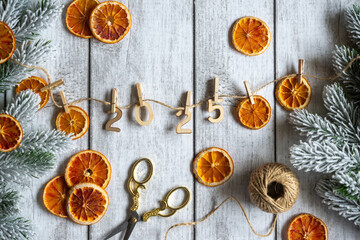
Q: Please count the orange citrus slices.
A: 14